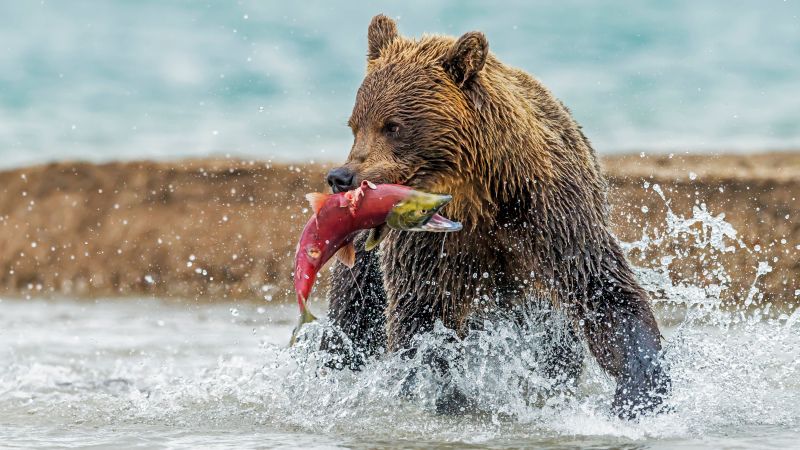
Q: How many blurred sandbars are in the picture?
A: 1